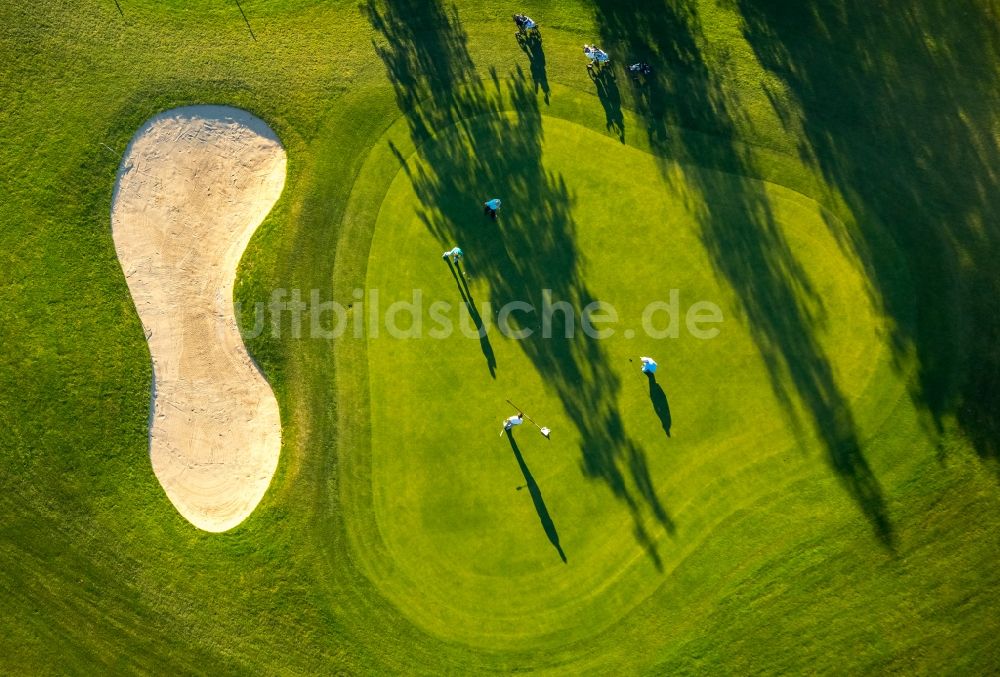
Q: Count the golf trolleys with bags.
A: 3